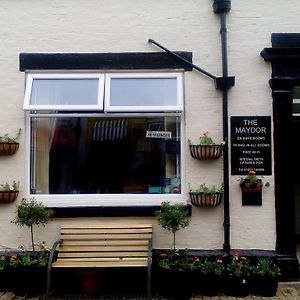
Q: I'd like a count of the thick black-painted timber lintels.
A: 1